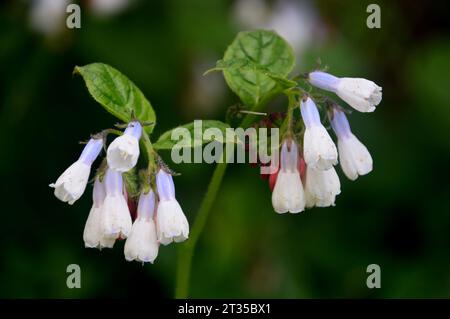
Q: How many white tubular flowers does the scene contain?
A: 11